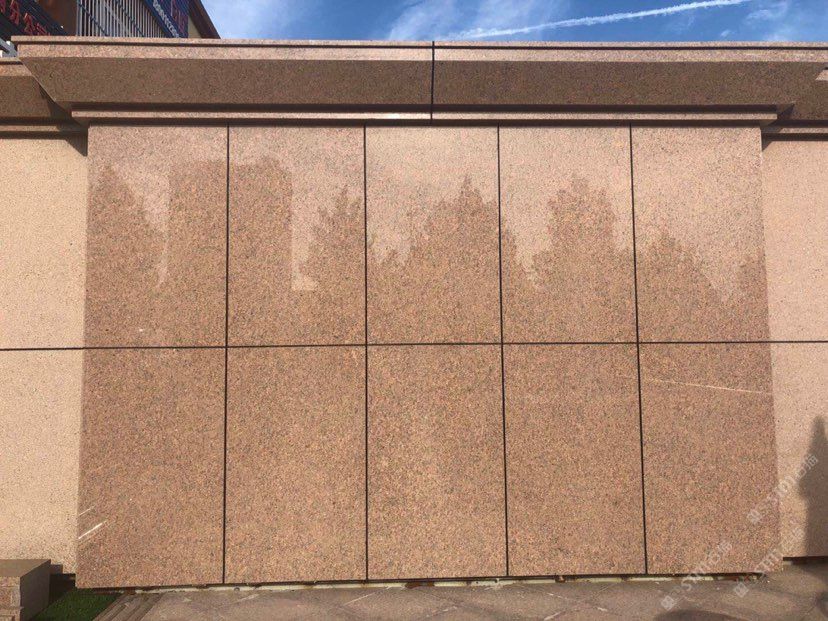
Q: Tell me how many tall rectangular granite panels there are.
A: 10